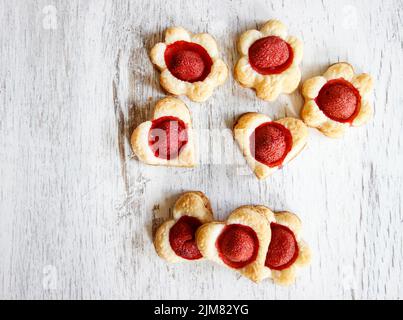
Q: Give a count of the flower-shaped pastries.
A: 4